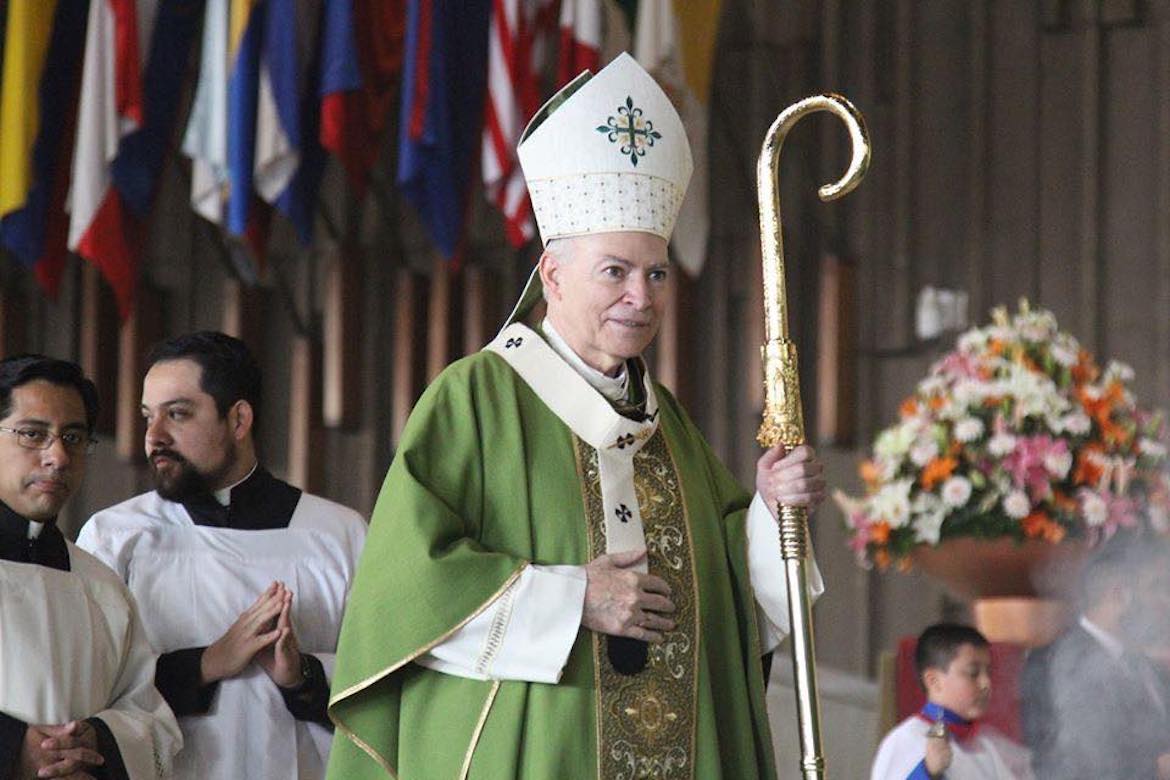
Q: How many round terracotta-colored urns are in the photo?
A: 1